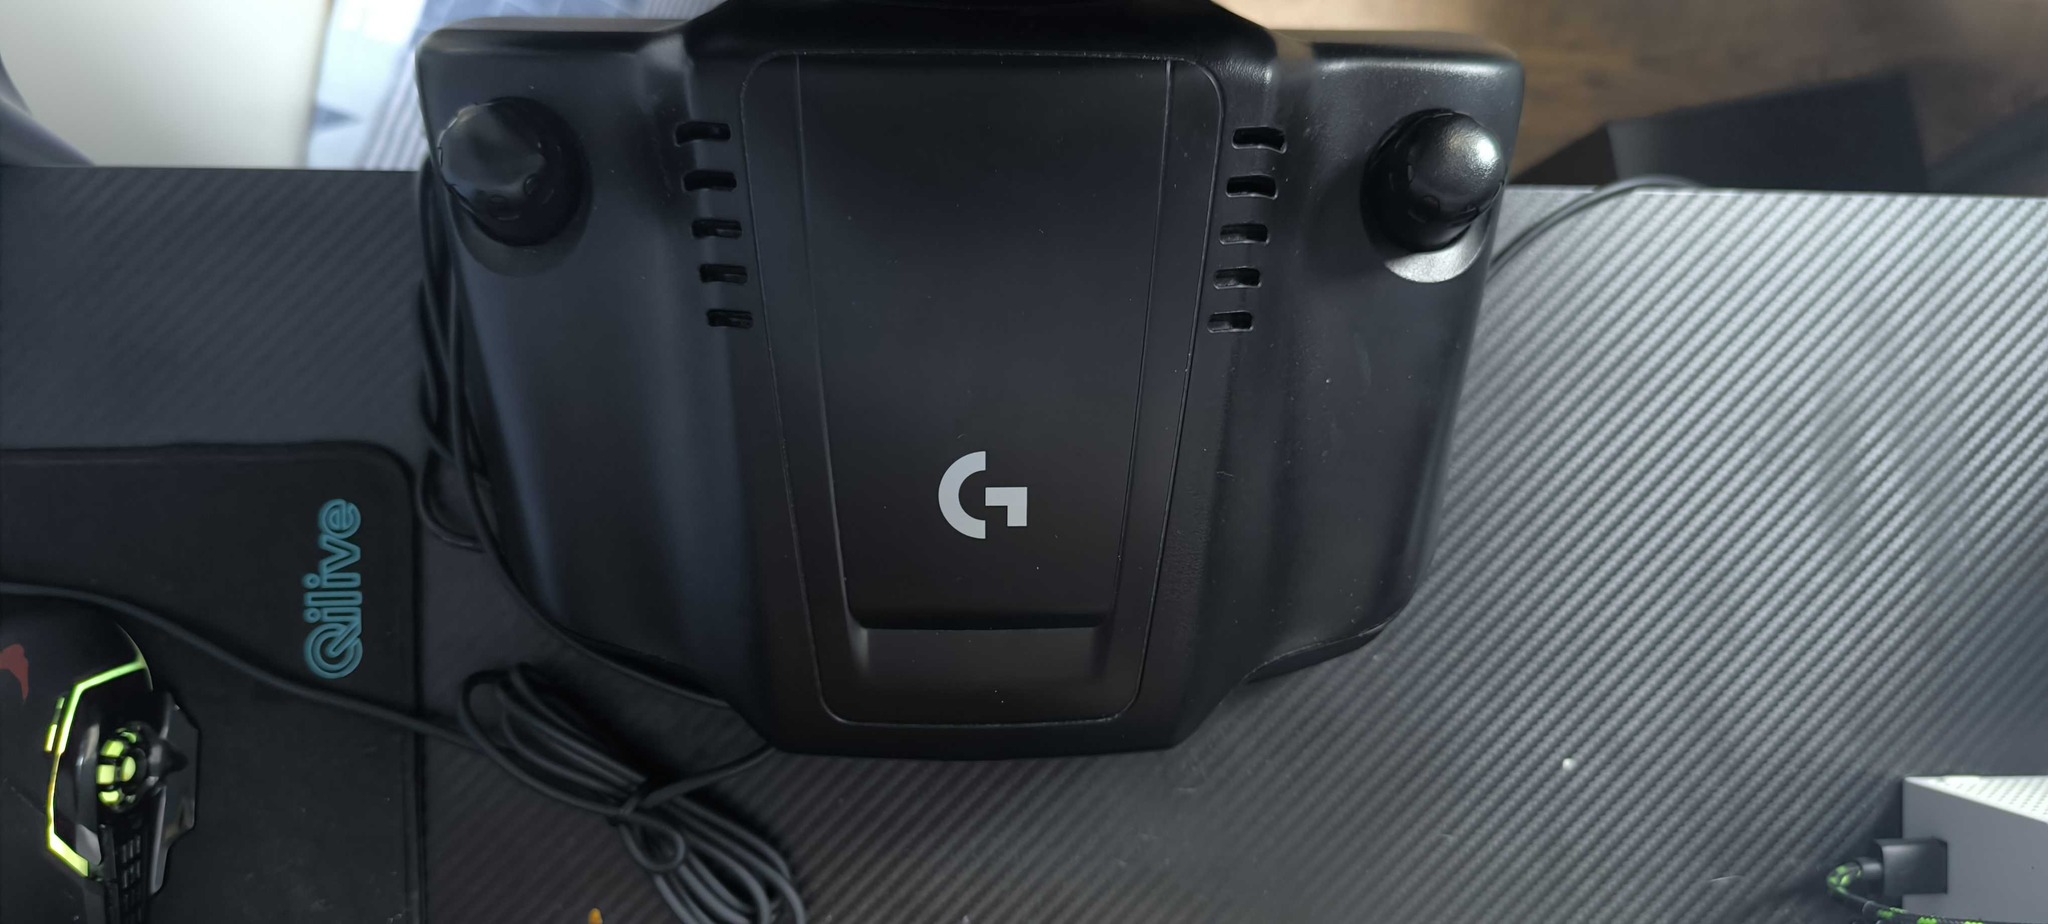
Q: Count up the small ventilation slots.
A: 10